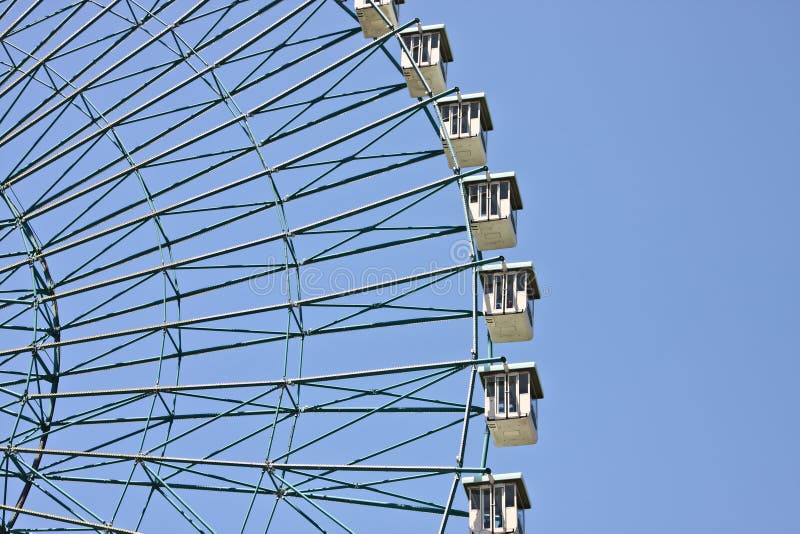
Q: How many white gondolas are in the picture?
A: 7